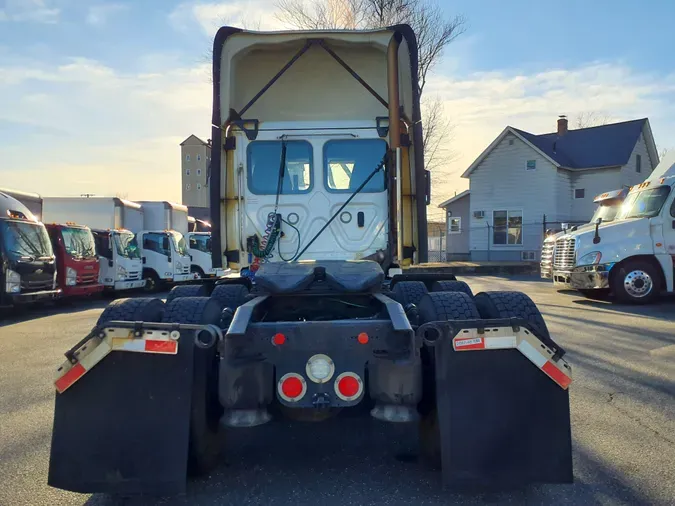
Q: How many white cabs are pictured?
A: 6